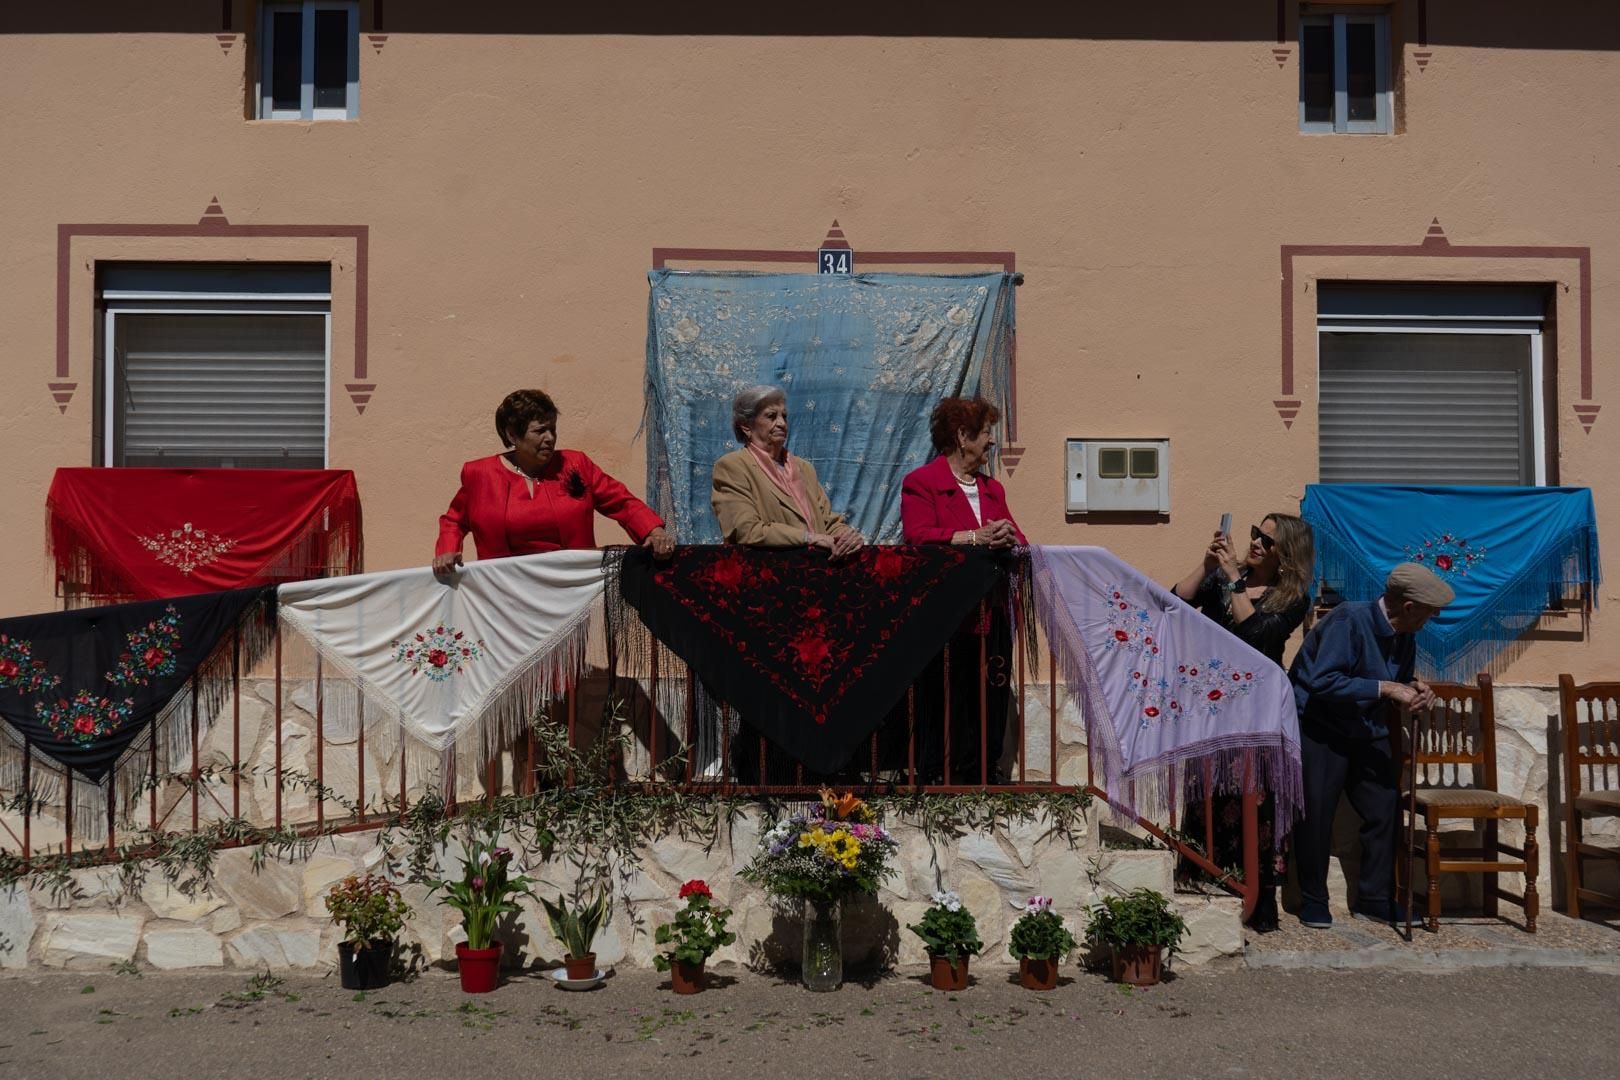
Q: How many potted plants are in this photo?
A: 7